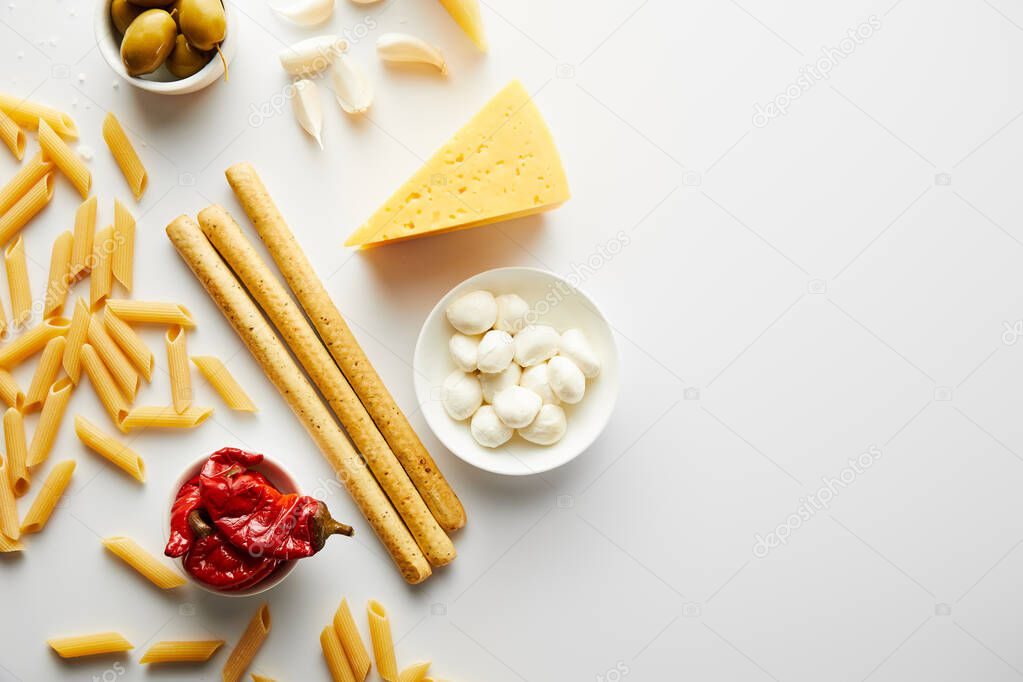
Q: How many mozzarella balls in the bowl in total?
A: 13